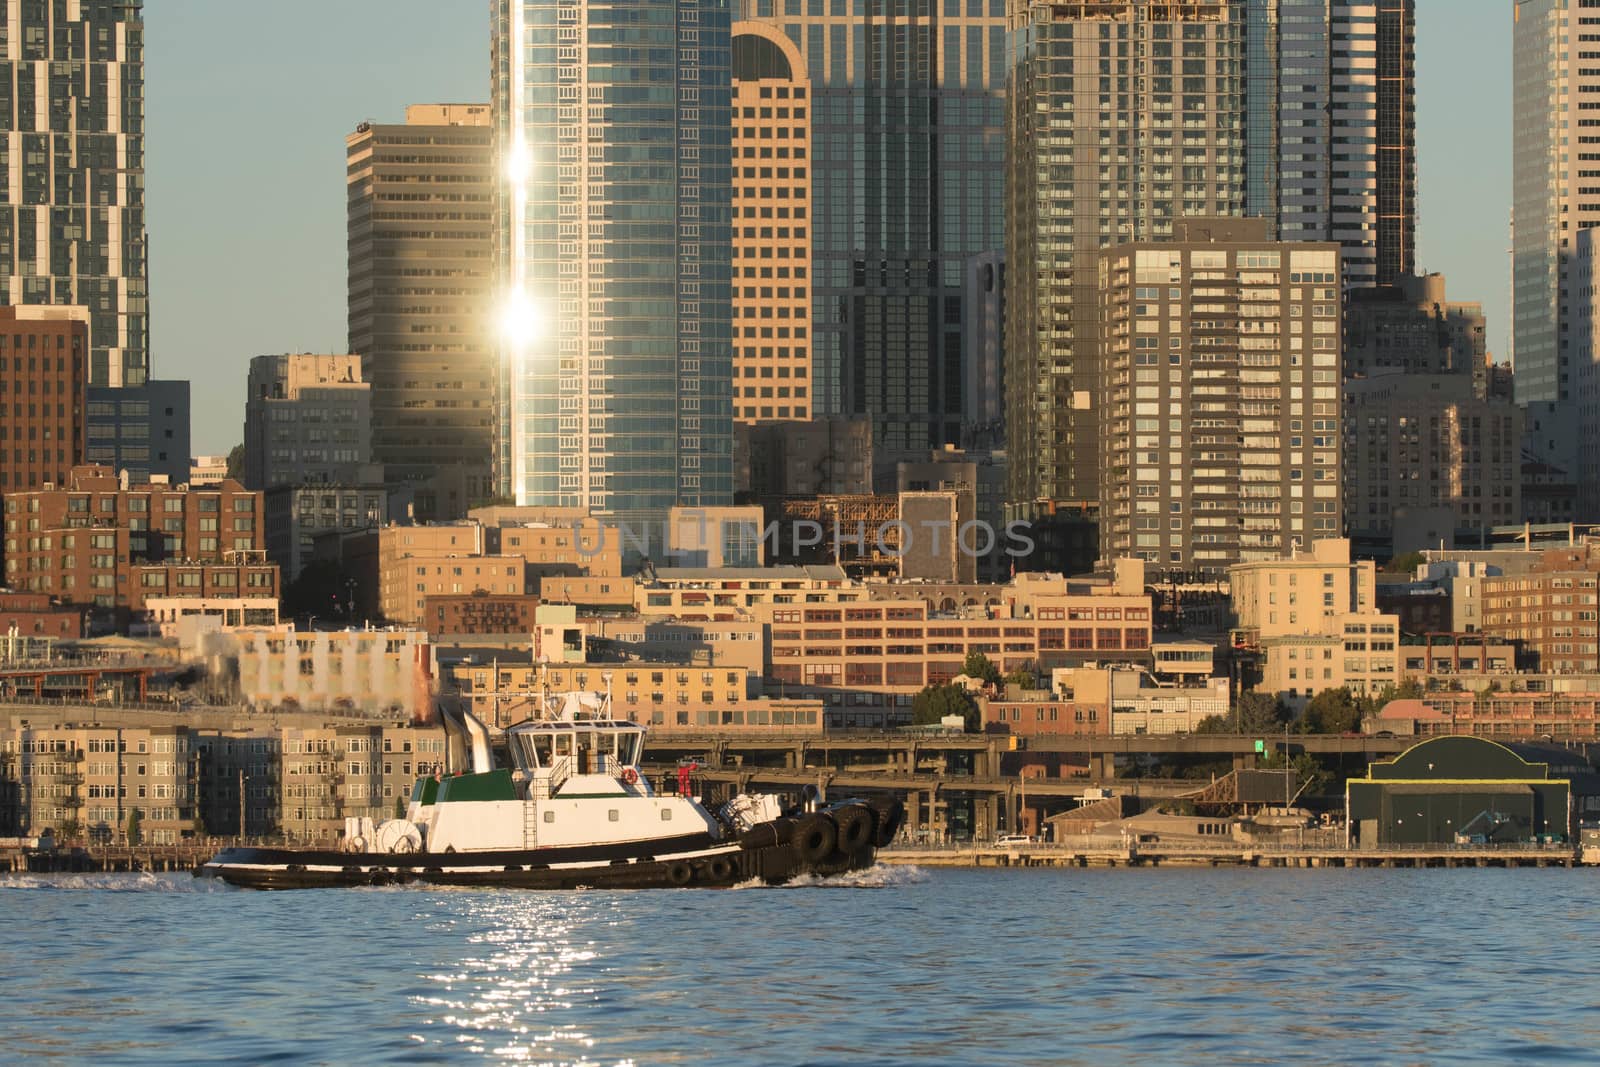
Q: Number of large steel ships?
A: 1